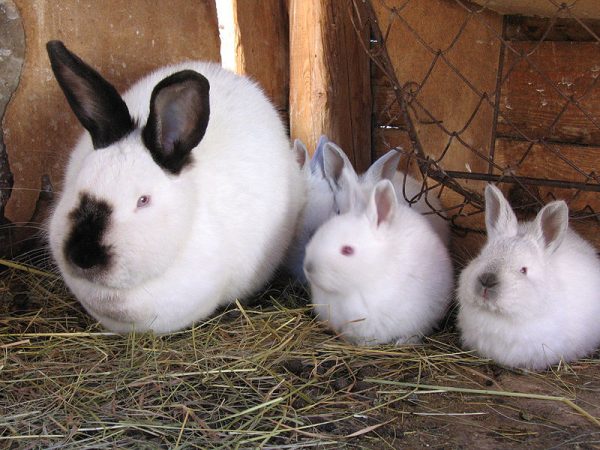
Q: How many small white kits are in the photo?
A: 4